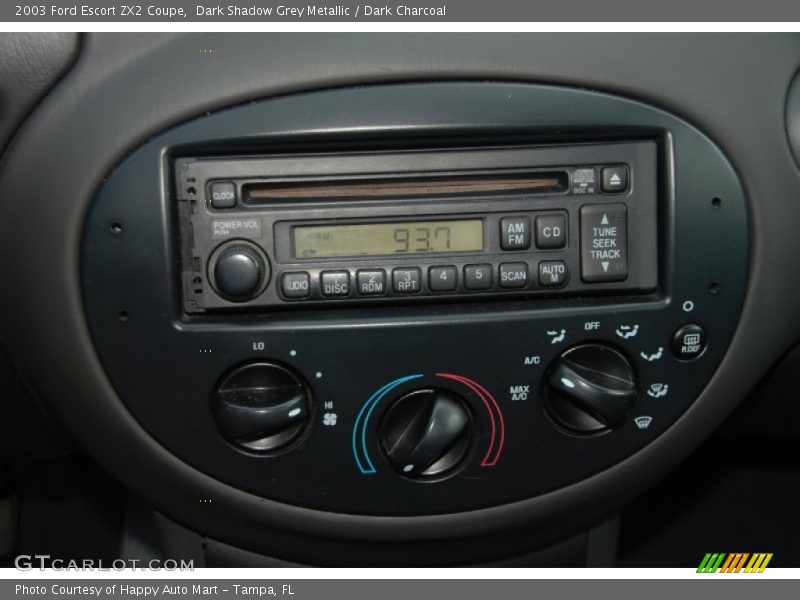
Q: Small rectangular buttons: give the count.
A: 12